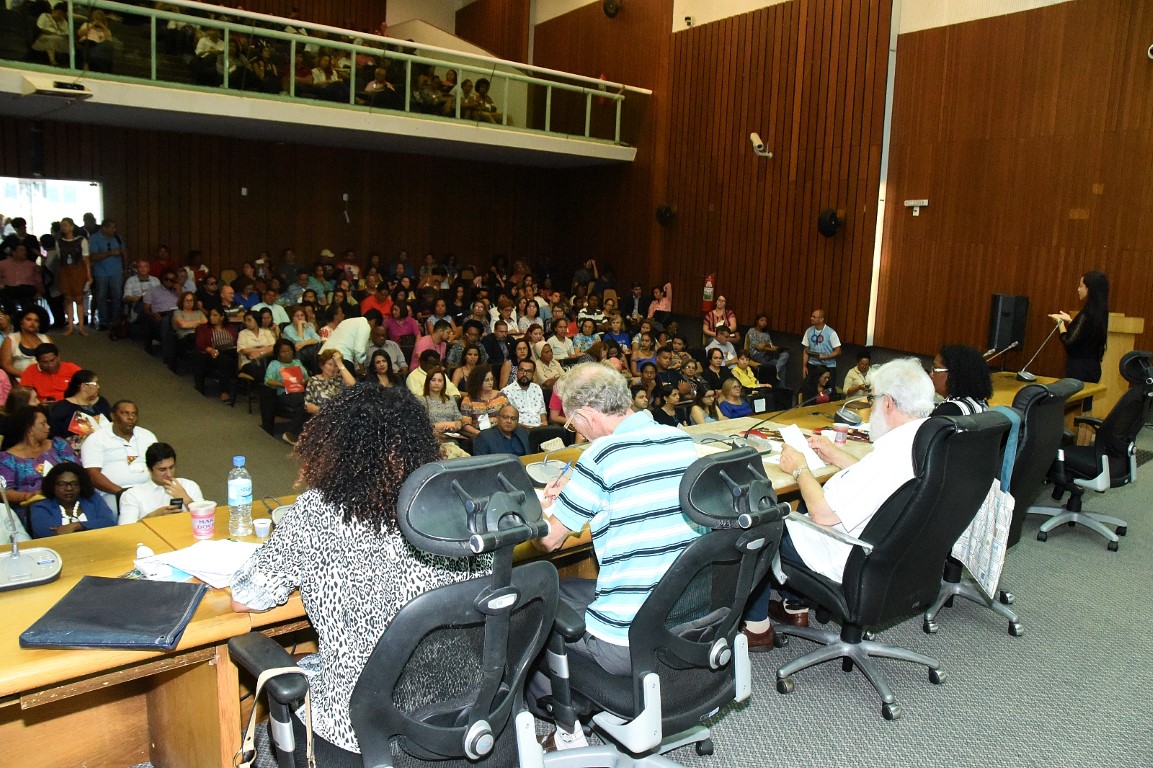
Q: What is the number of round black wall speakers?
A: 3